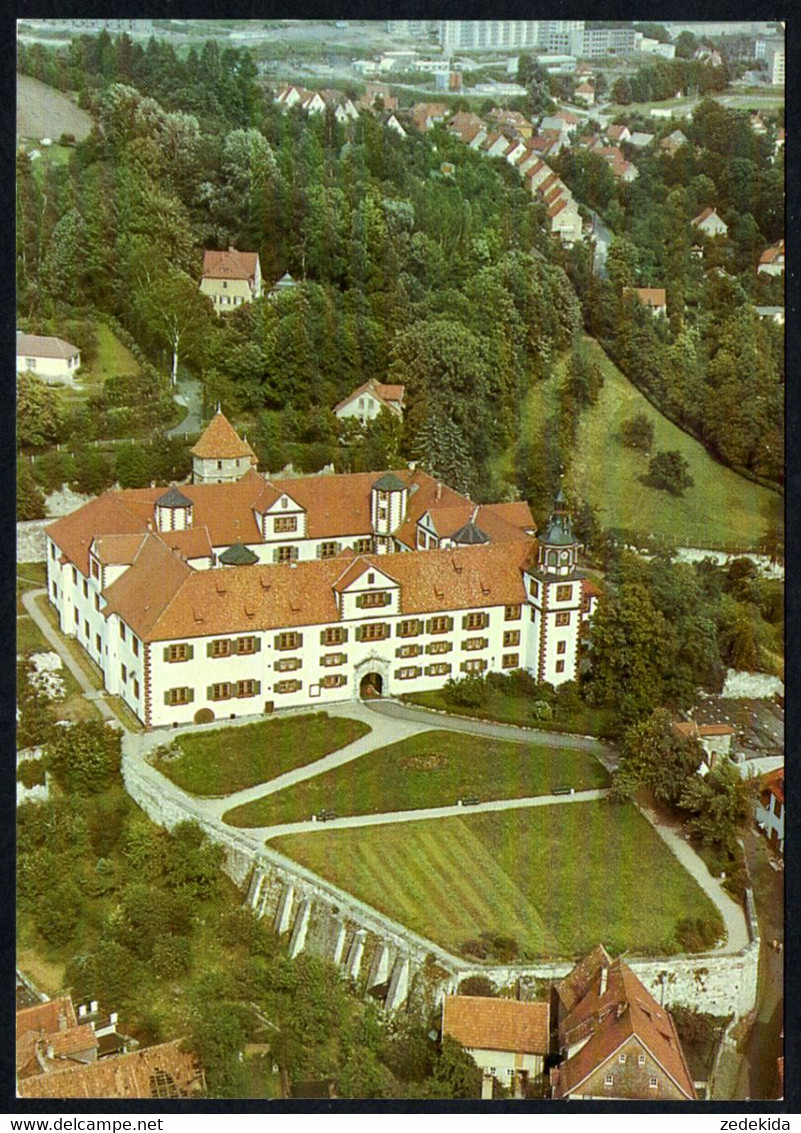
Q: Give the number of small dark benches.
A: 3